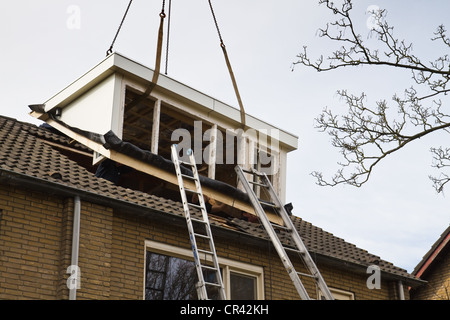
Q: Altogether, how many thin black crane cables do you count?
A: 4